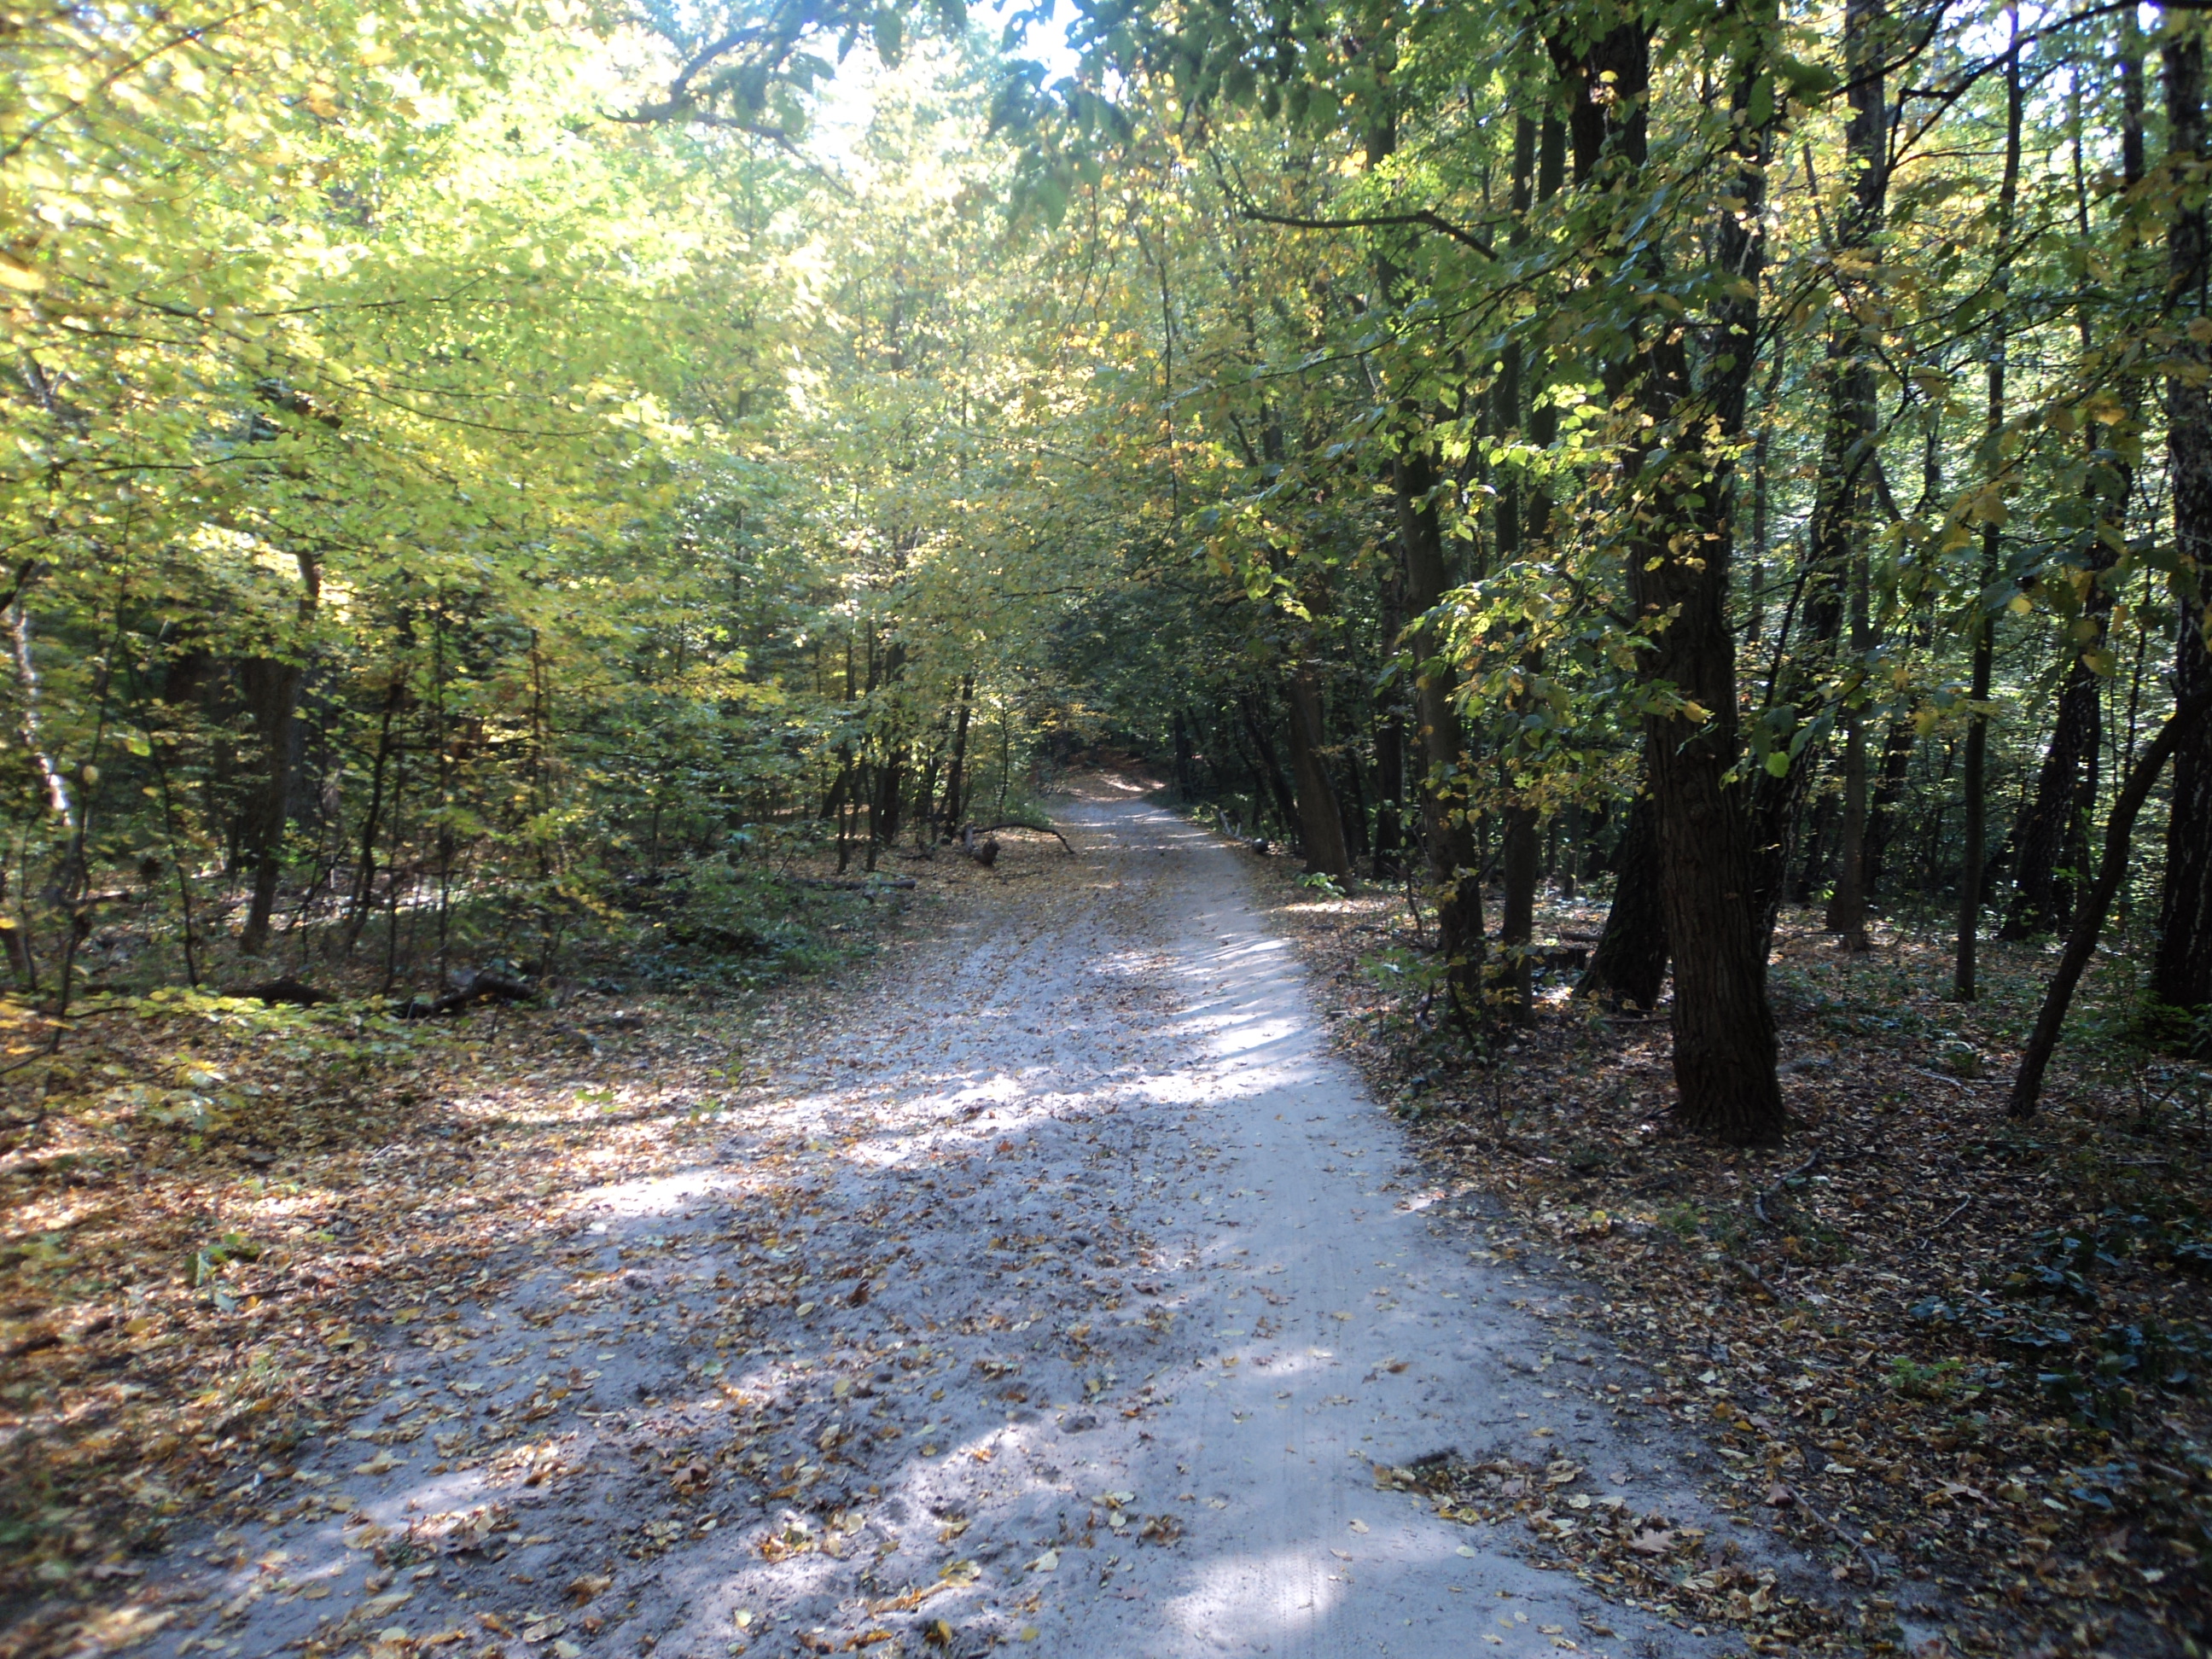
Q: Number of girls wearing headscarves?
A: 0